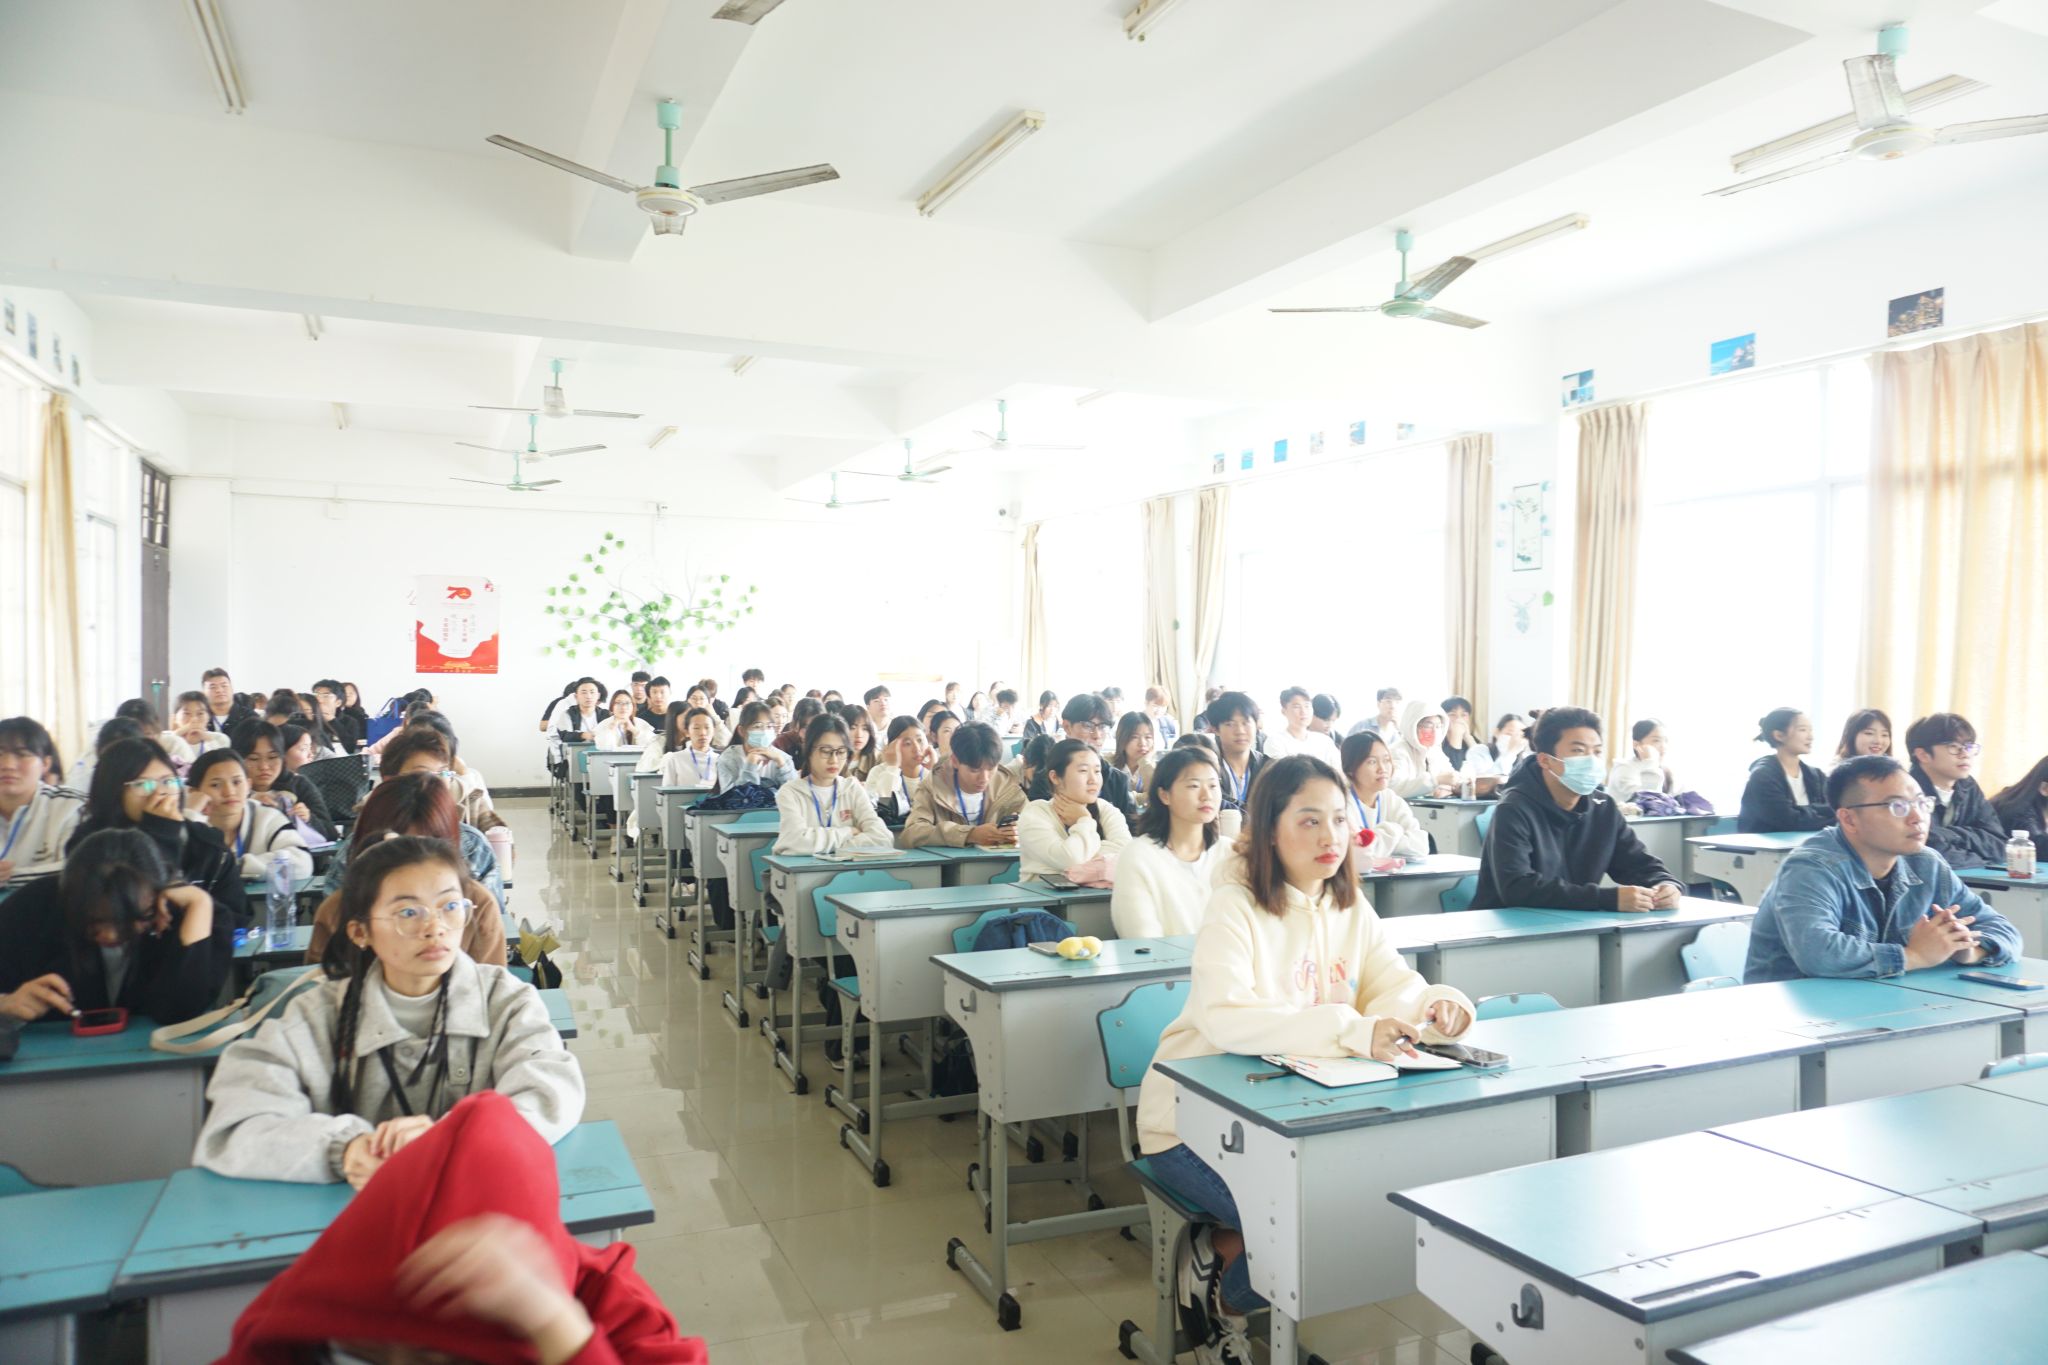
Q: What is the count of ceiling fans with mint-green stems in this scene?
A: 9